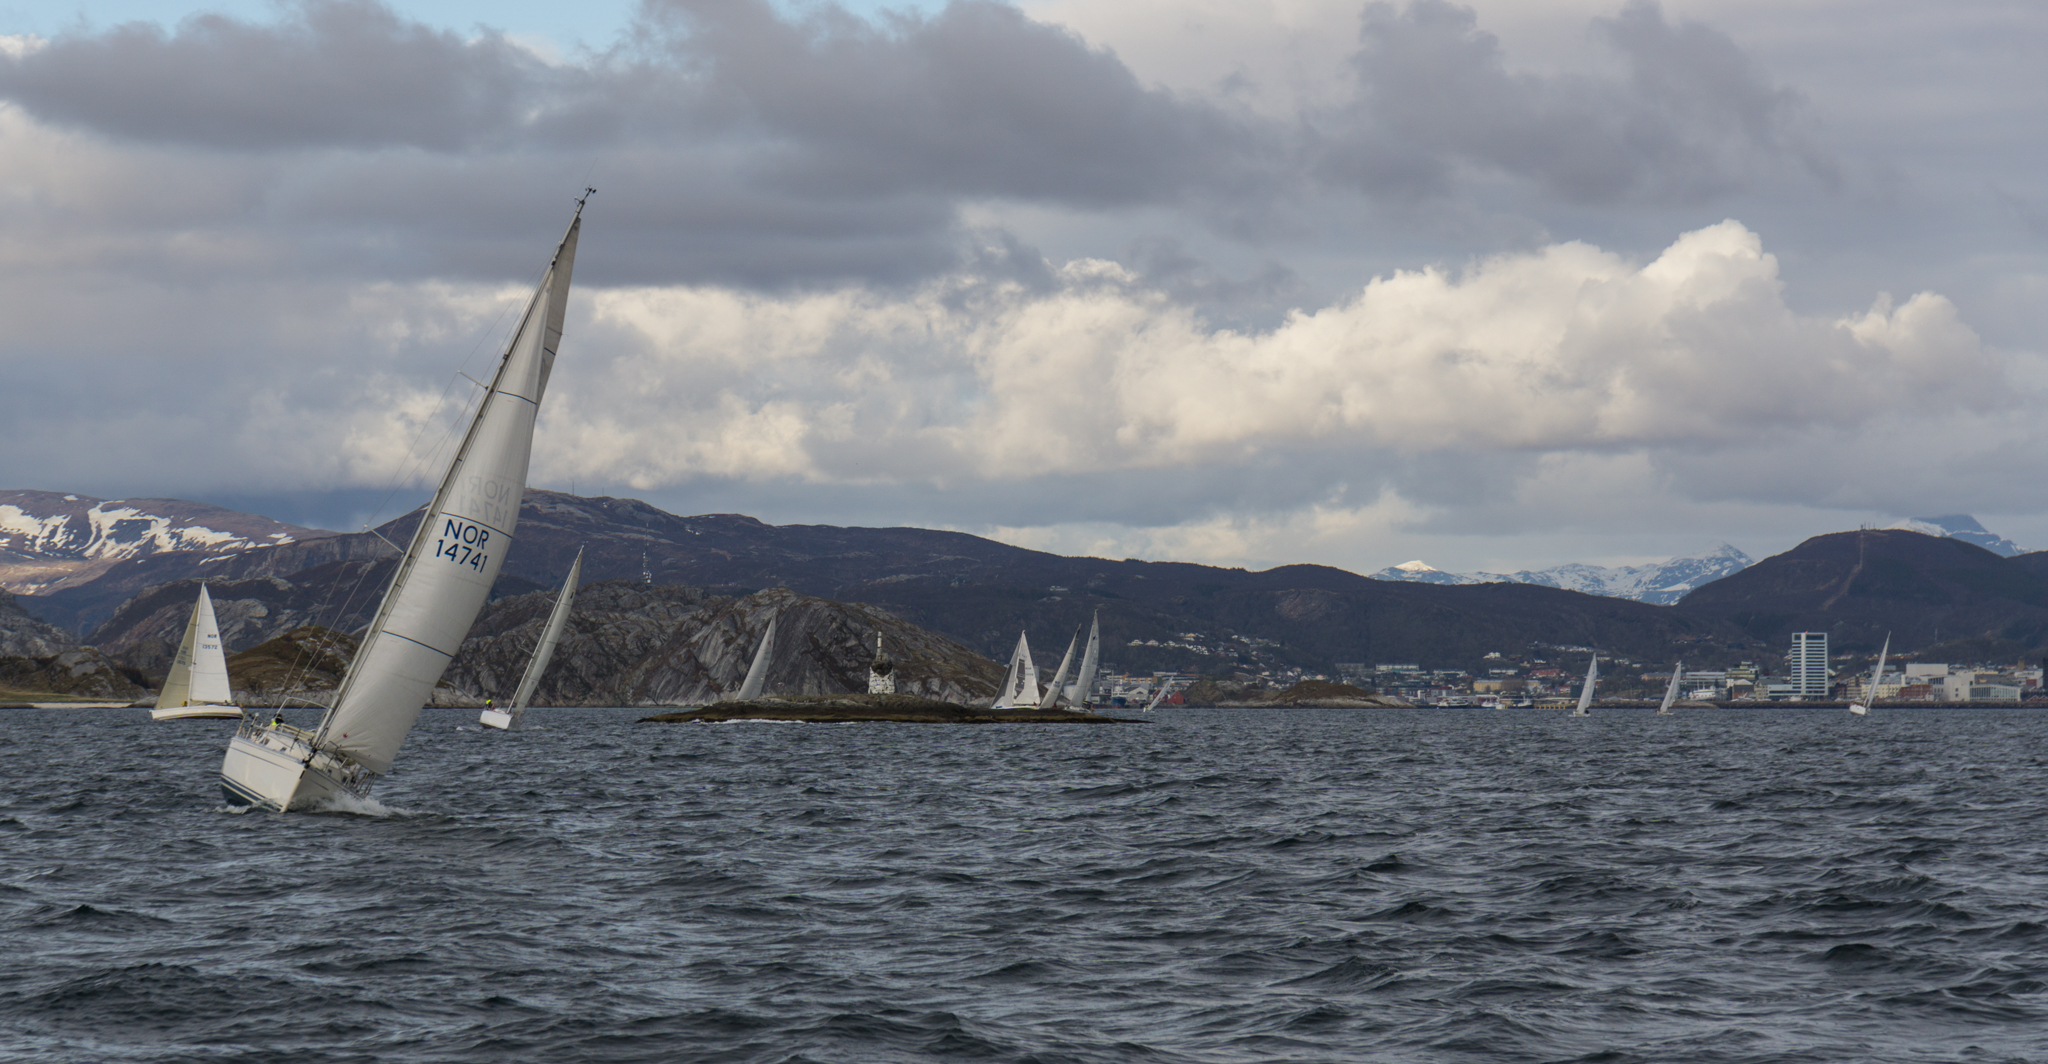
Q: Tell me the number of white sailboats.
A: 11